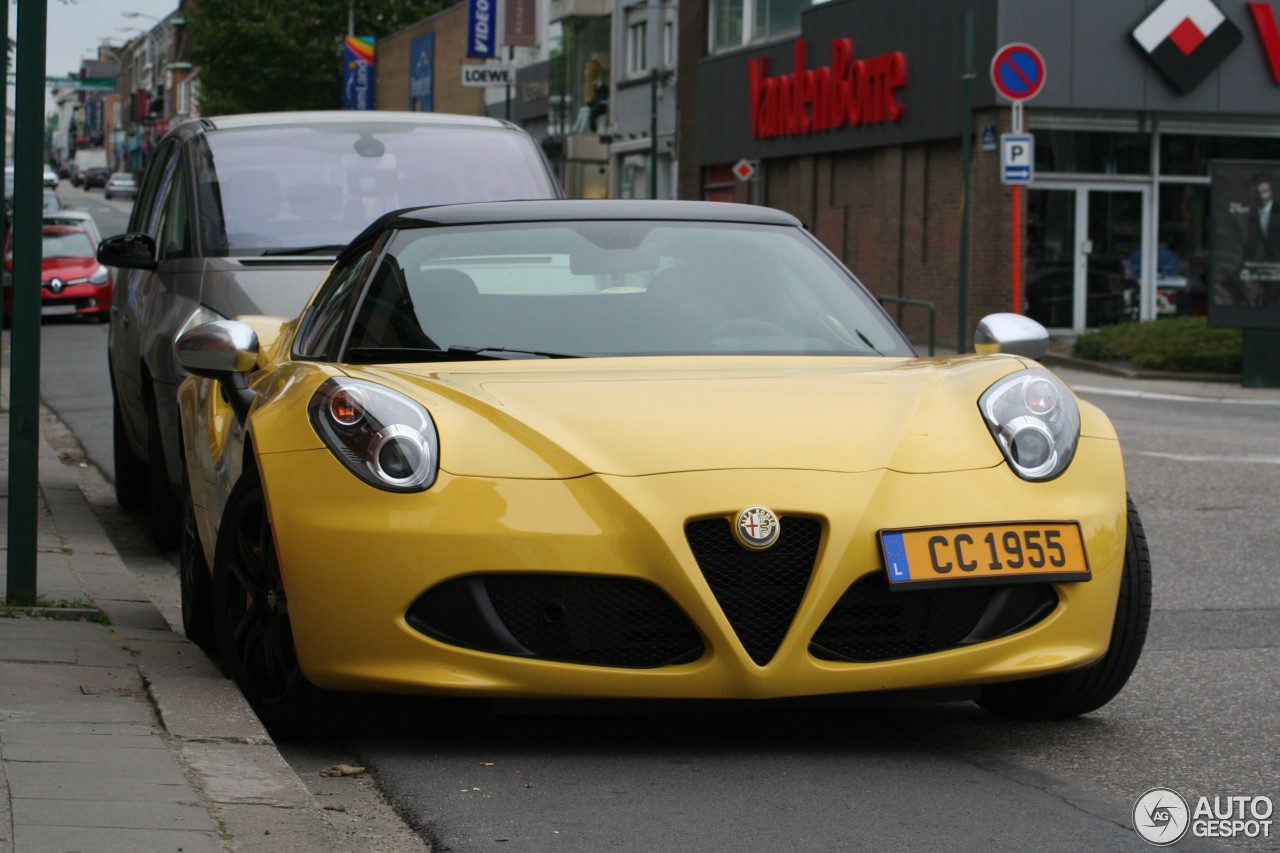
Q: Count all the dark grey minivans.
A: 1